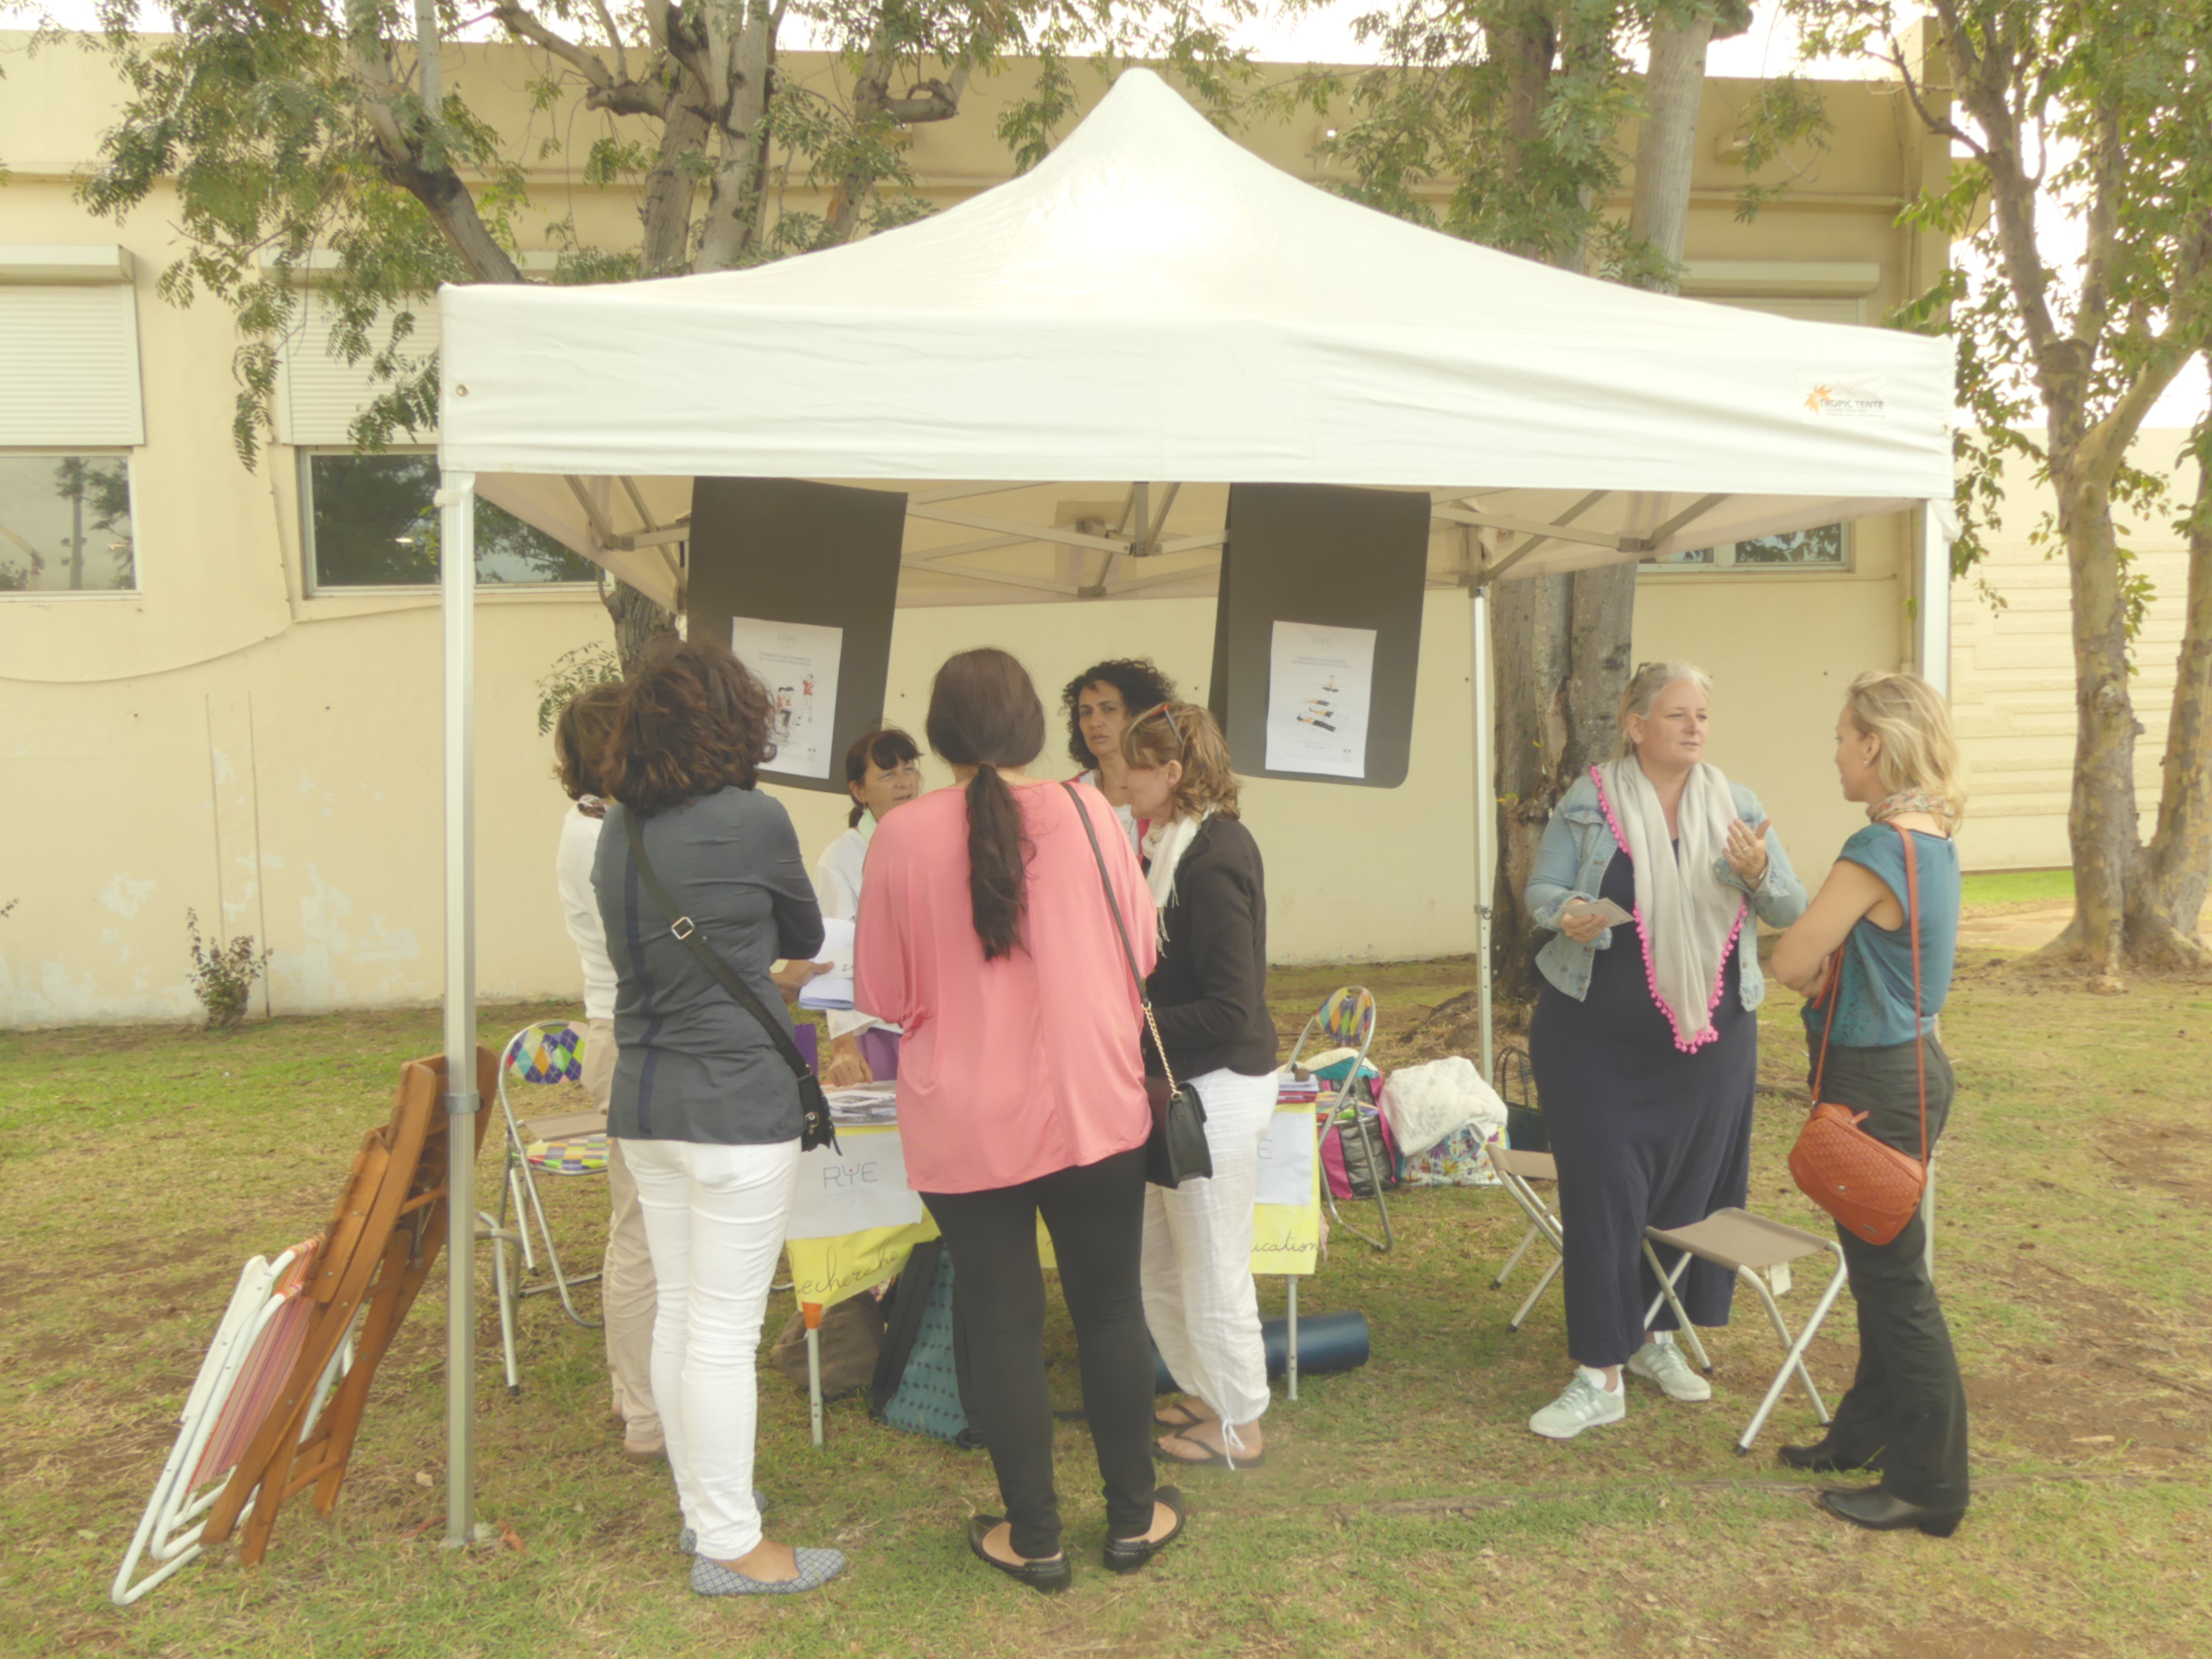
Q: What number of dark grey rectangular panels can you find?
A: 2